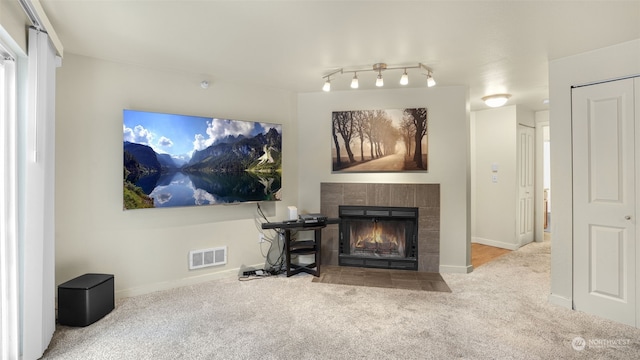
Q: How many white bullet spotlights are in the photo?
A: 5